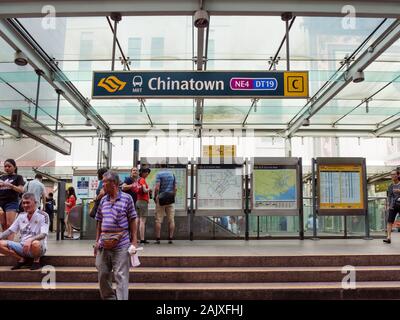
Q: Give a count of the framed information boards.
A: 4